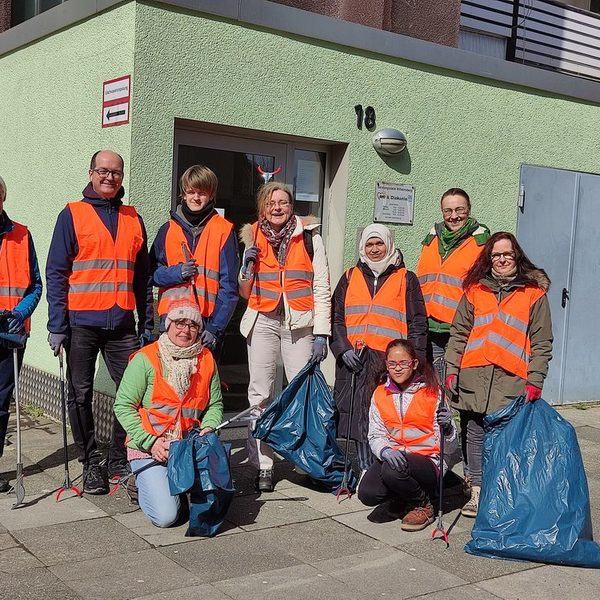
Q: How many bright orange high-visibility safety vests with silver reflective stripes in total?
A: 9